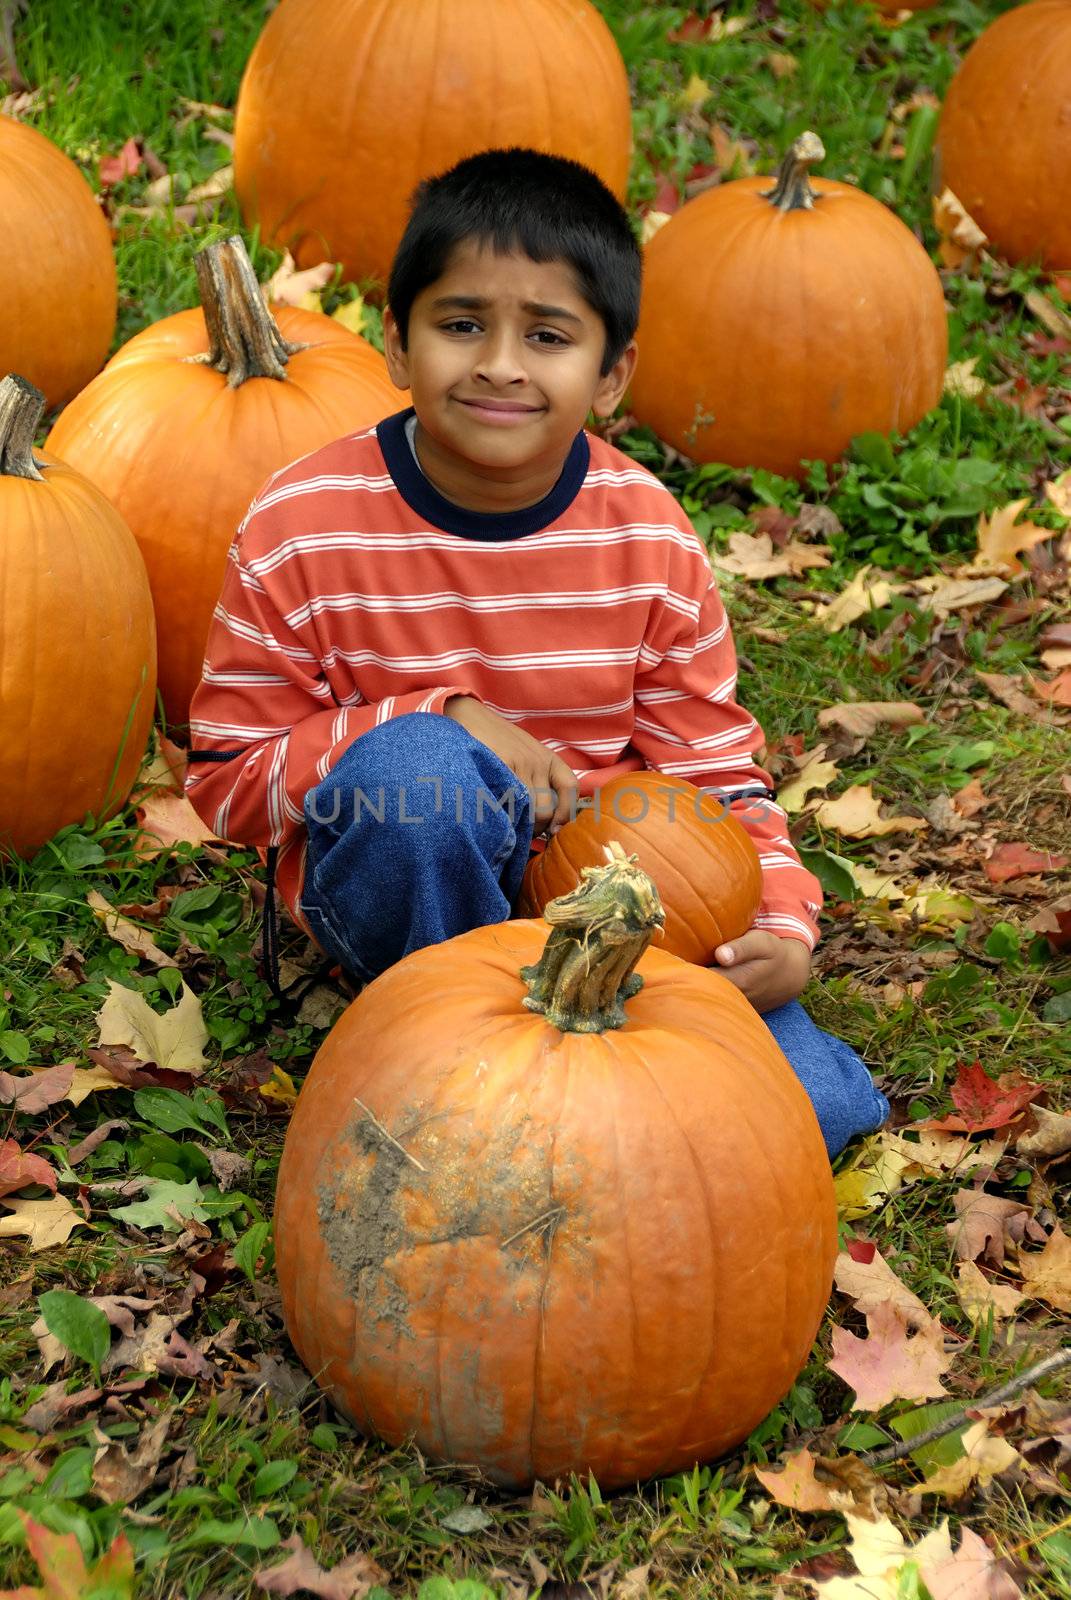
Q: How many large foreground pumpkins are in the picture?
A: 1